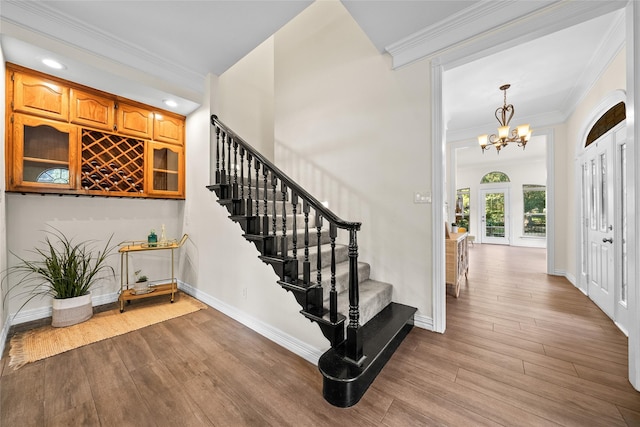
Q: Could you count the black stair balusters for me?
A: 14